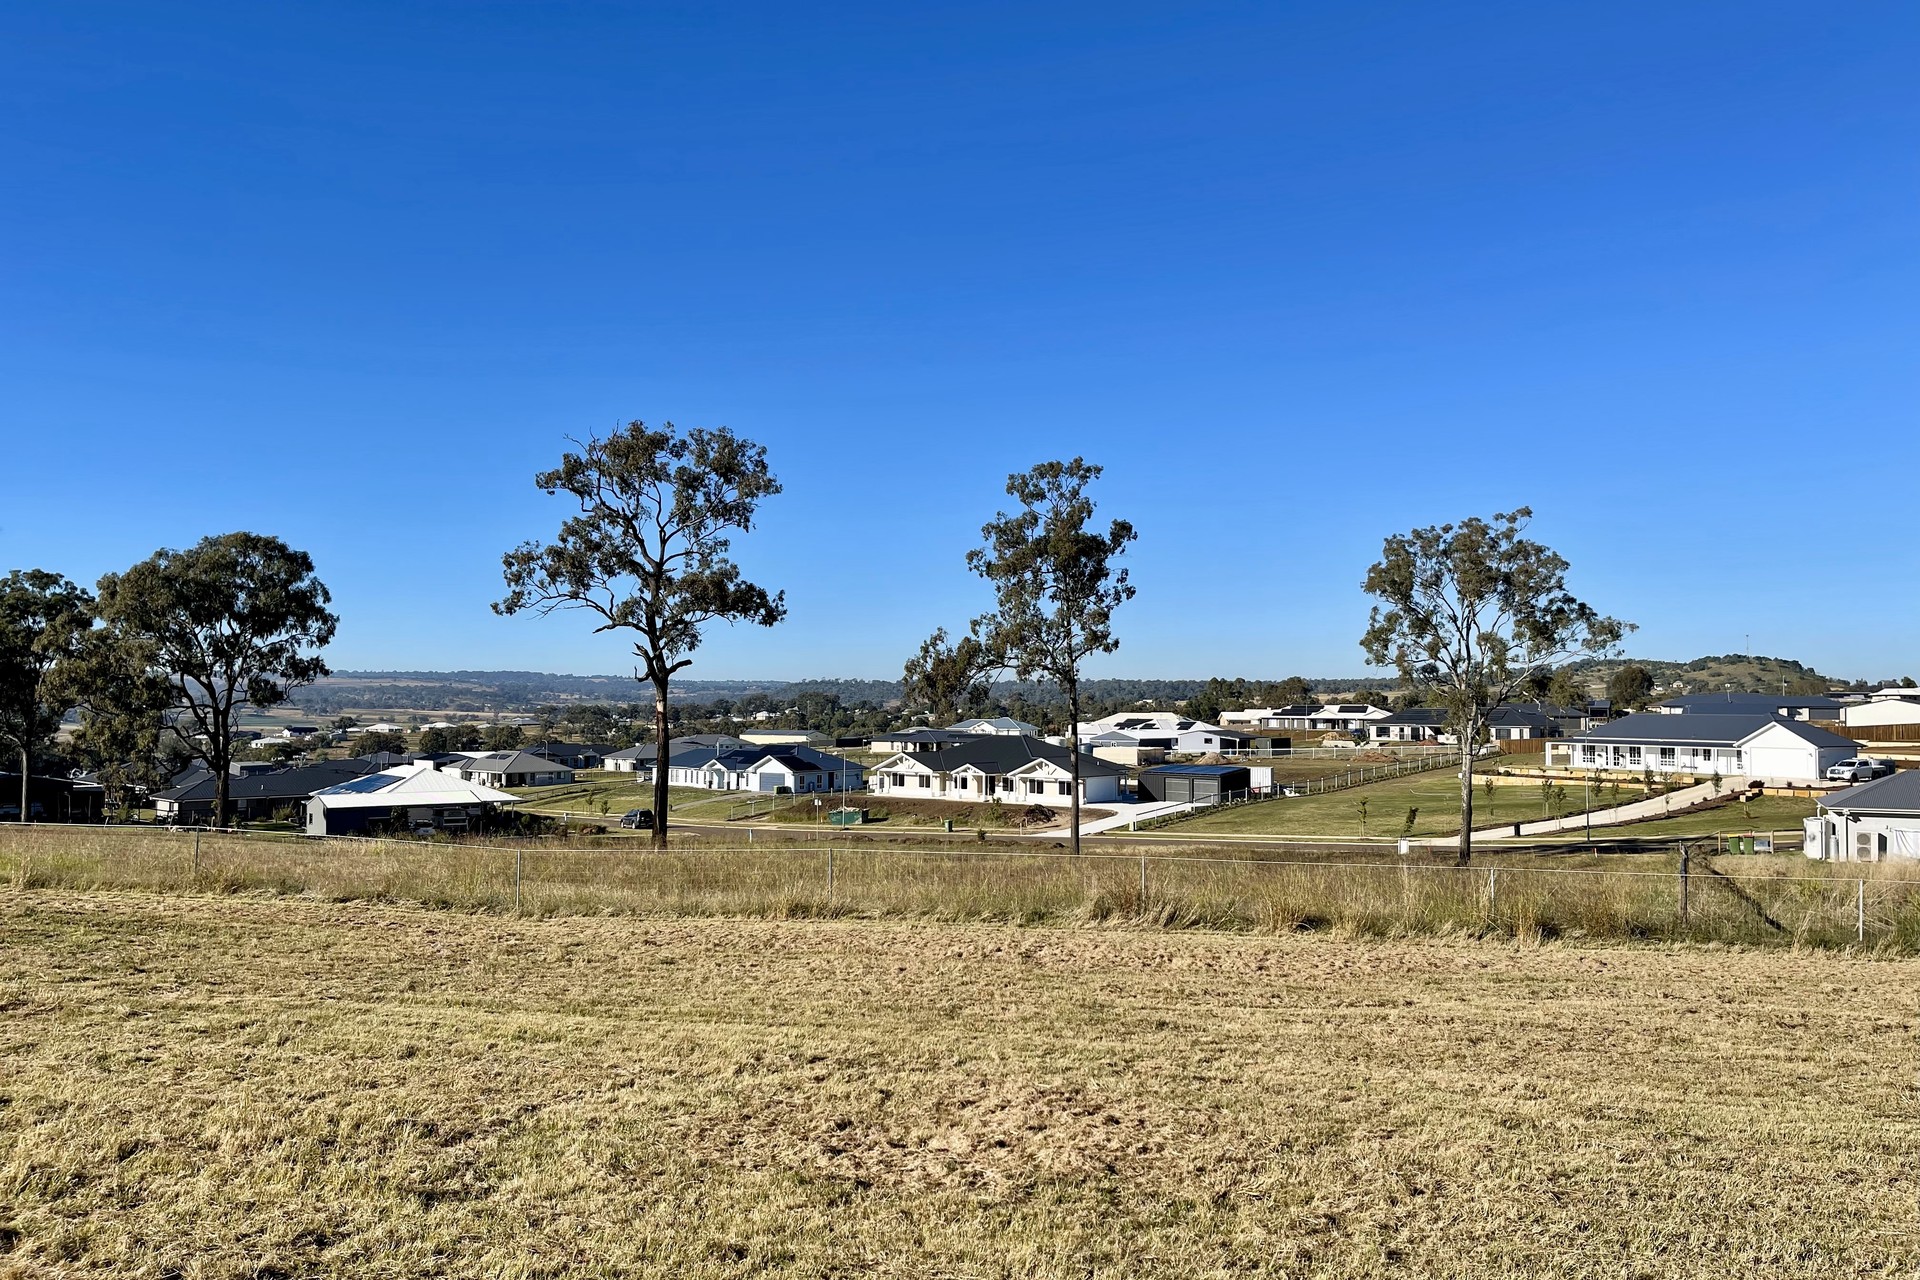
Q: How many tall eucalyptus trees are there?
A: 5